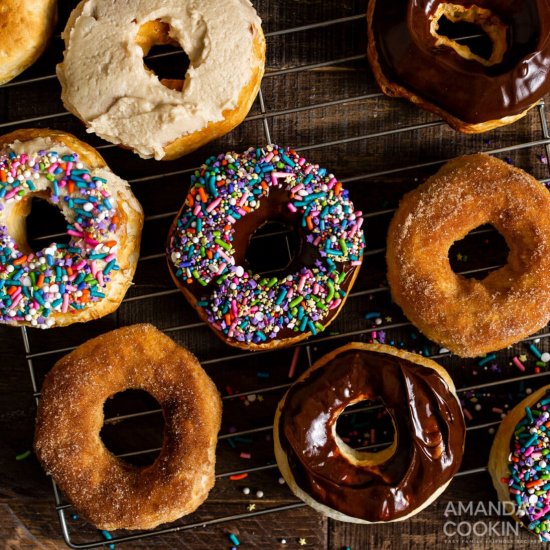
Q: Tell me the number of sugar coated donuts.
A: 2